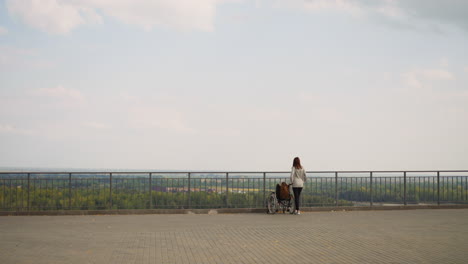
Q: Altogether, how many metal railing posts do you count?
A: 11